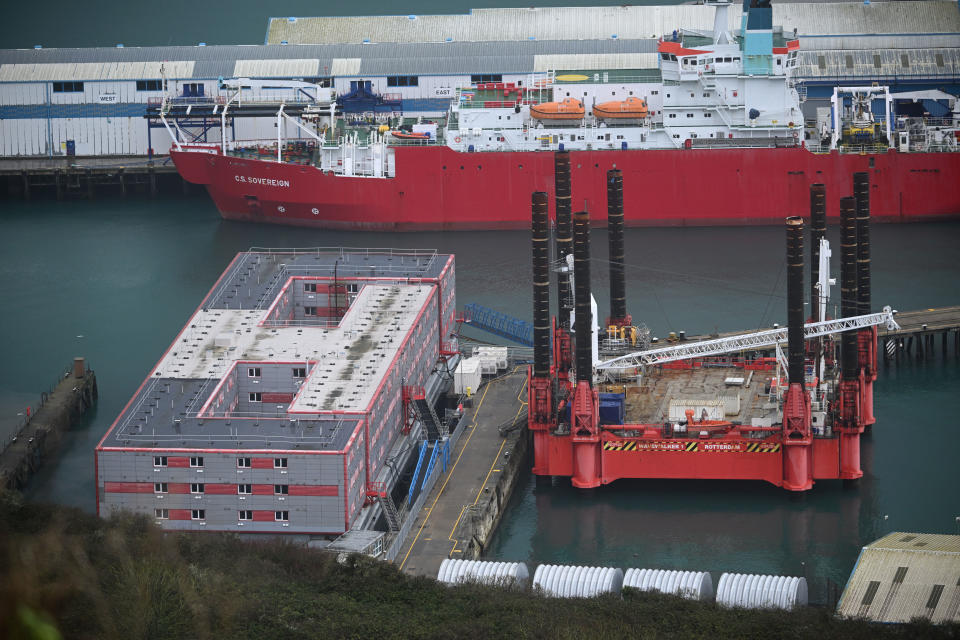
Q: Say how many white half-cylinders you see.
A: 4